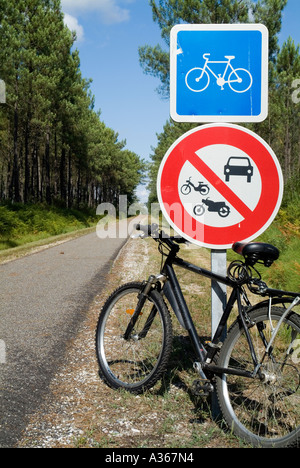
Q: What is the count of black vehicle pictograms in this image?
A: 3